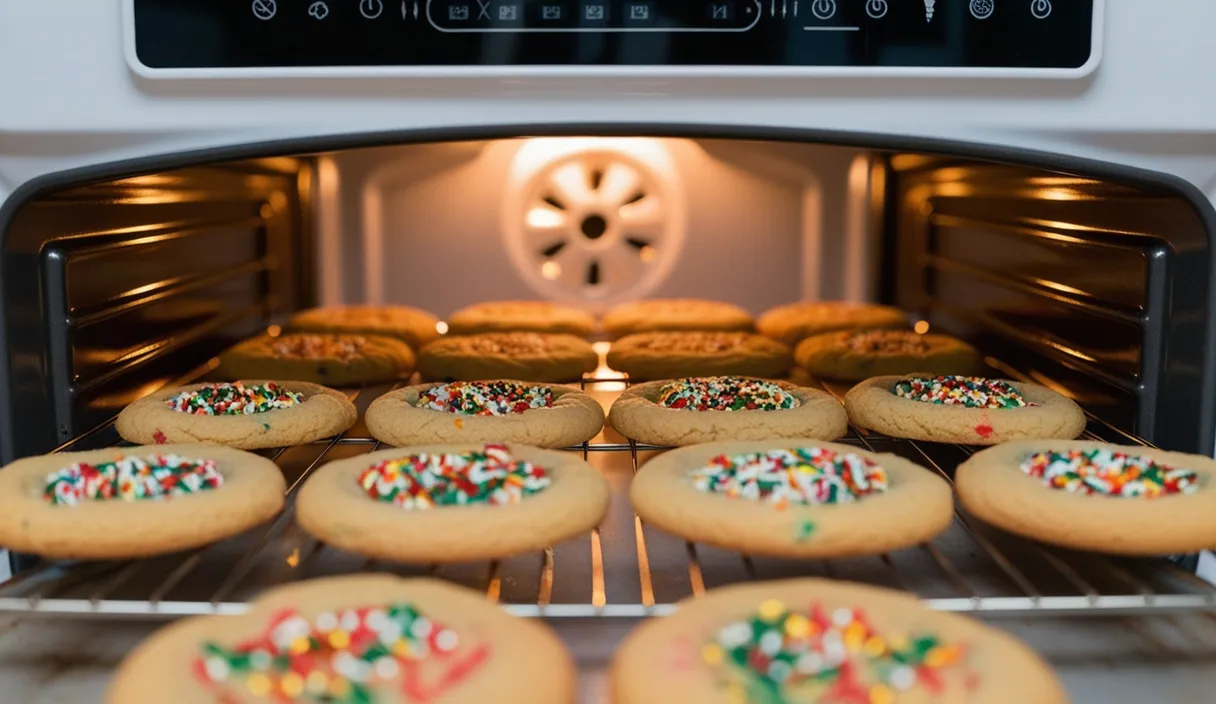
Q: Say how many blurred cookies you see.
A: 10